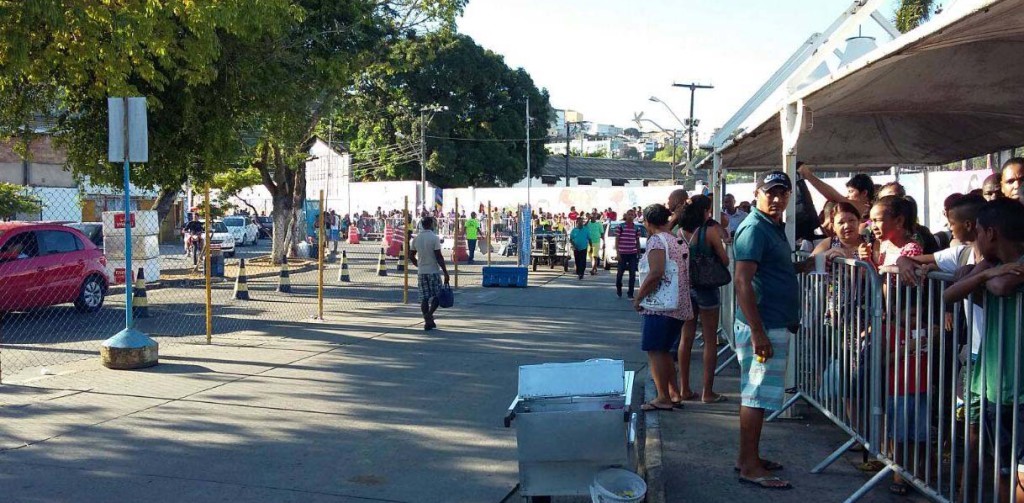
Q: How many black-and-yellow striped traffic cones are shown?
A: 6